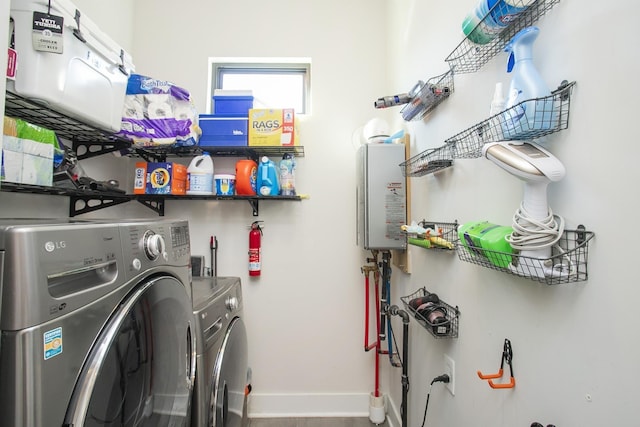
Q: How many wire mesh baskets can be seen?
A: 7